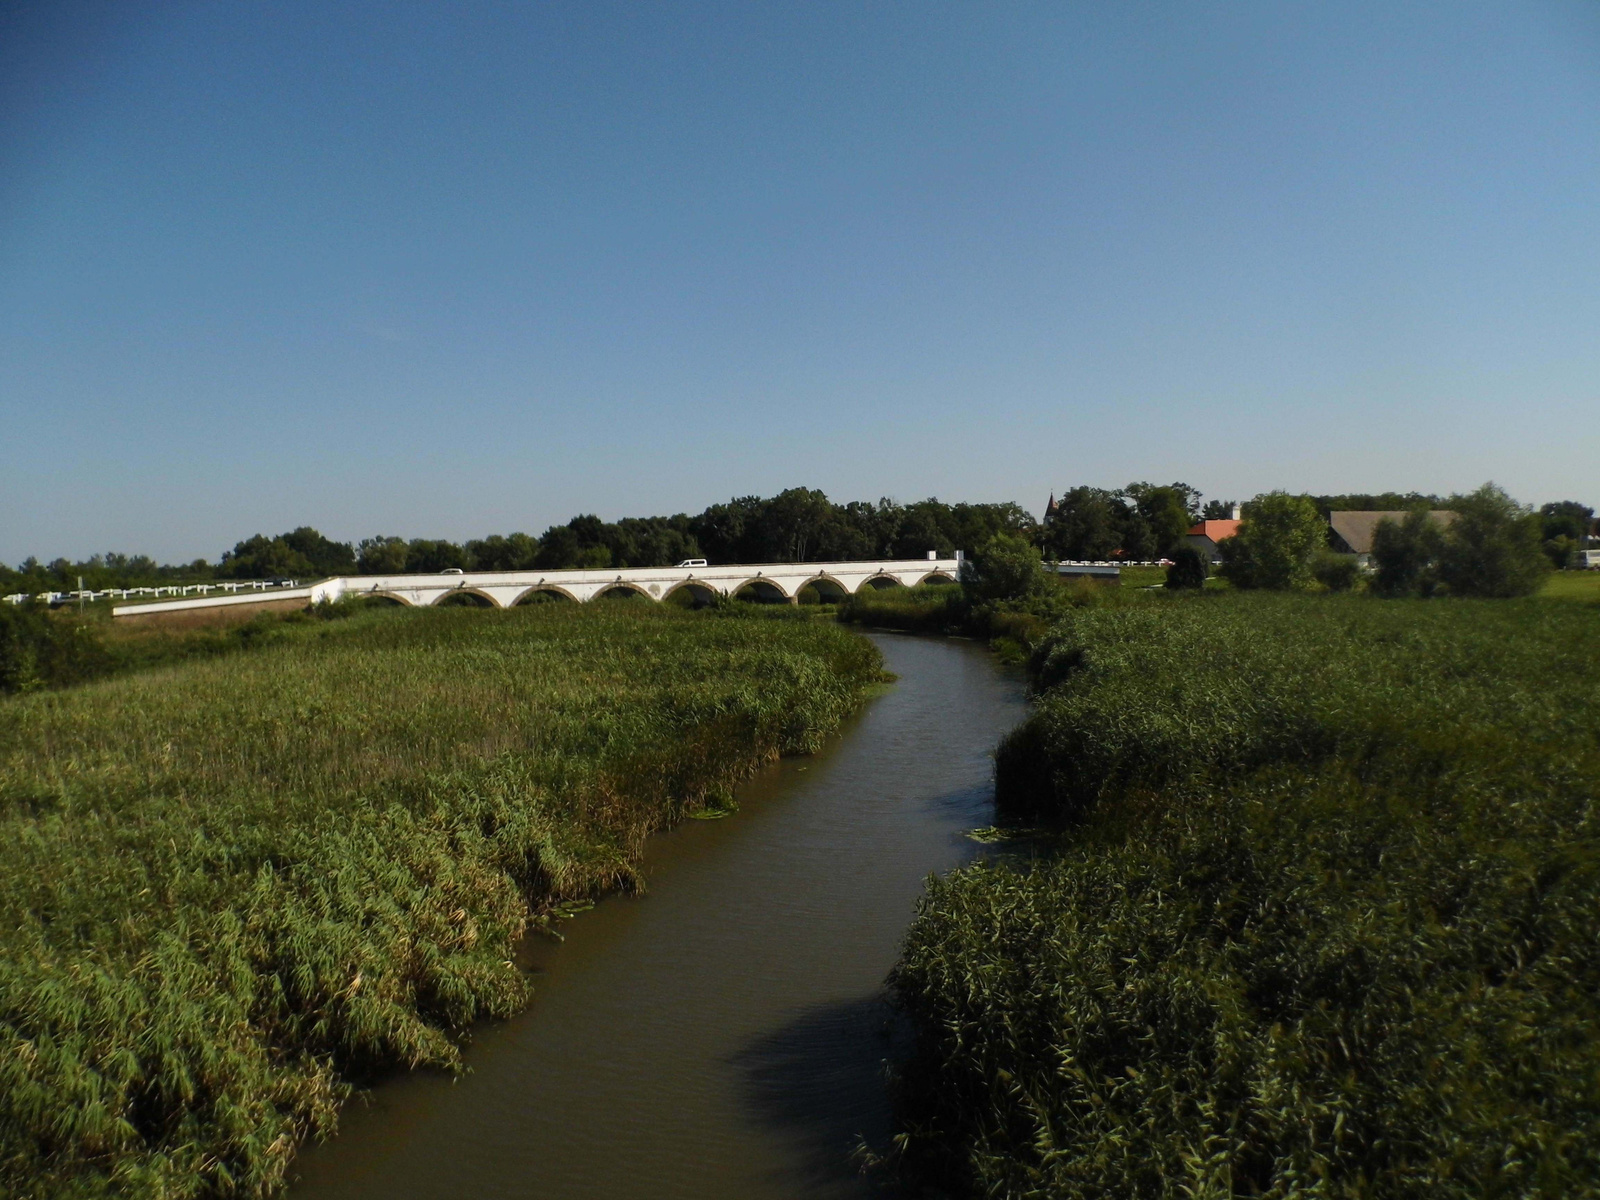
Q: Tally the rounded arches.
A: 9